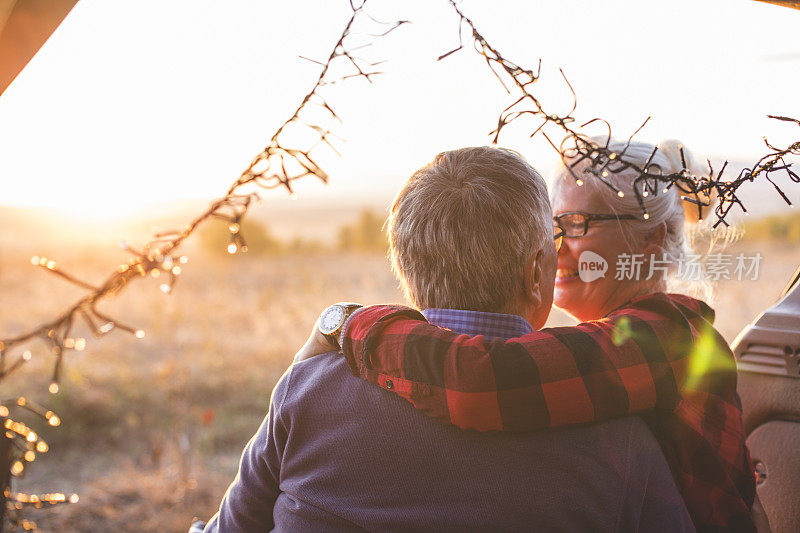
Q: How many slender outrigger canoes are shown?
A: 0